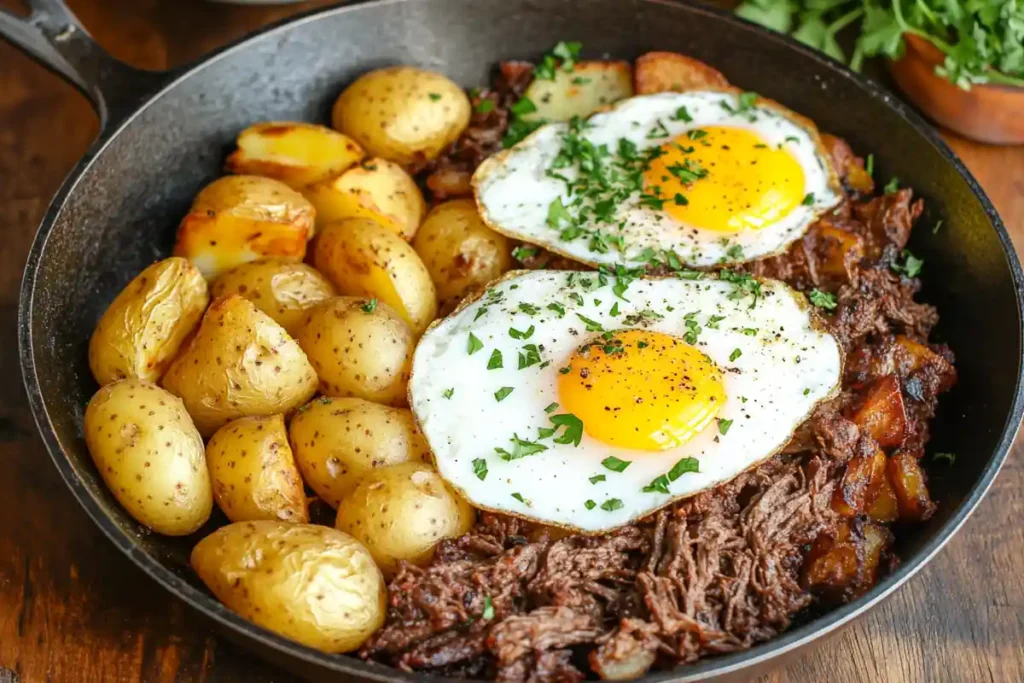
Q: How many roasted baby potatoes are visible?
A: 15